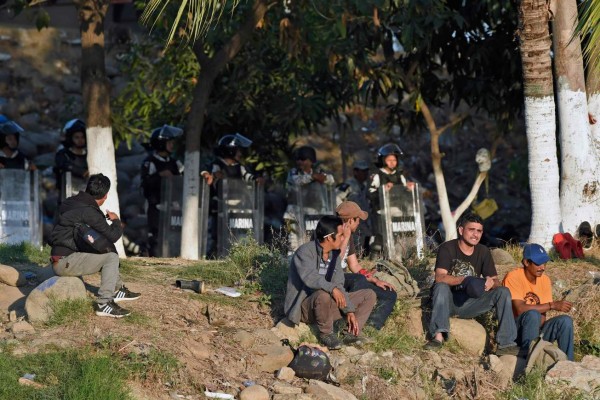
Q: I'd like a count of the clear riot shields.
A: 6